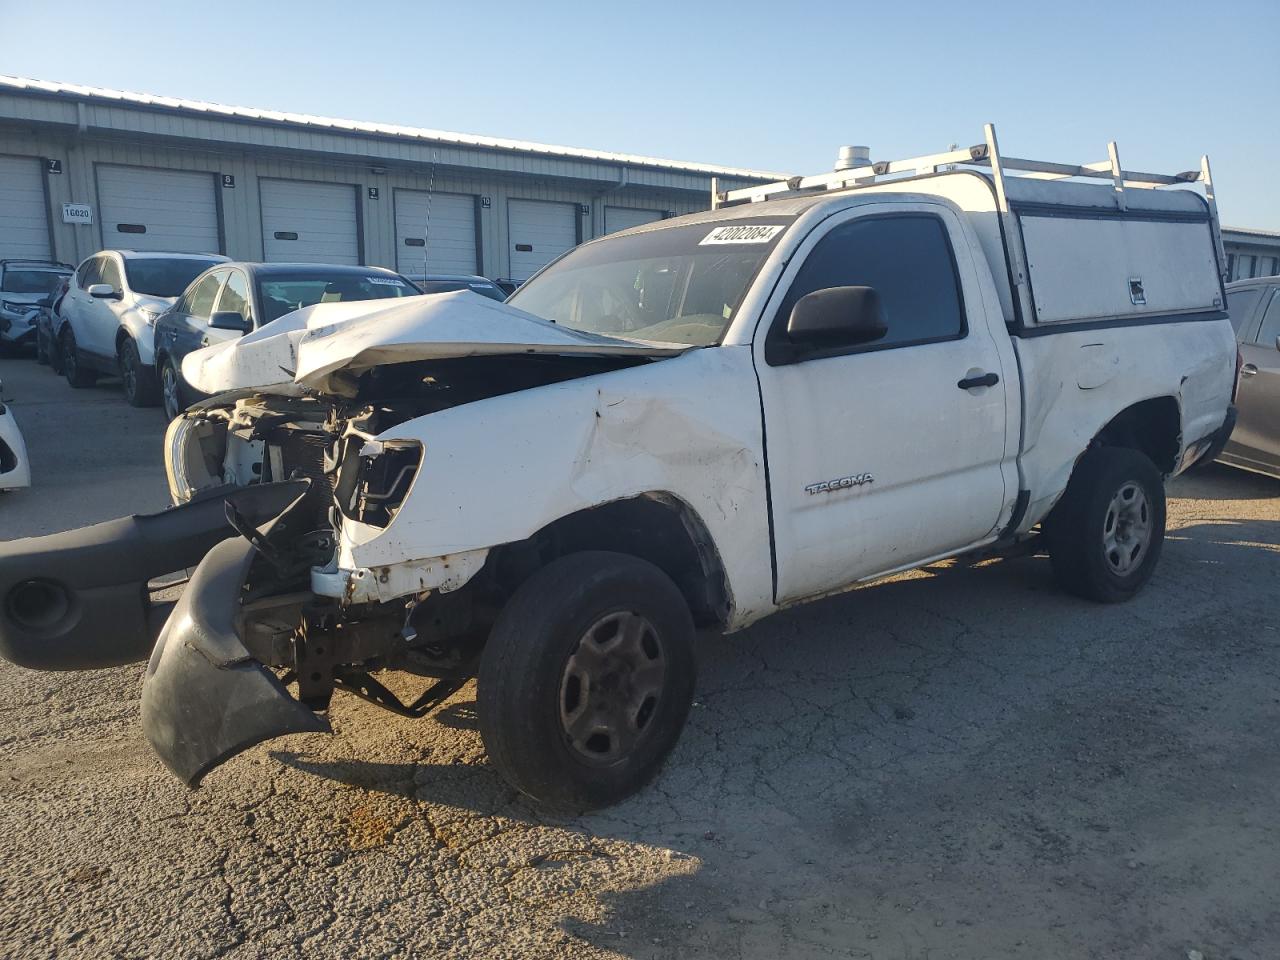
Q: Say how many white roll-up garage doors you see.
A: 6